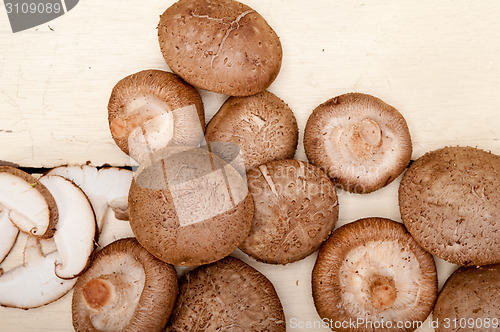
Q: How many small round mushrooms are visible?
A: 11